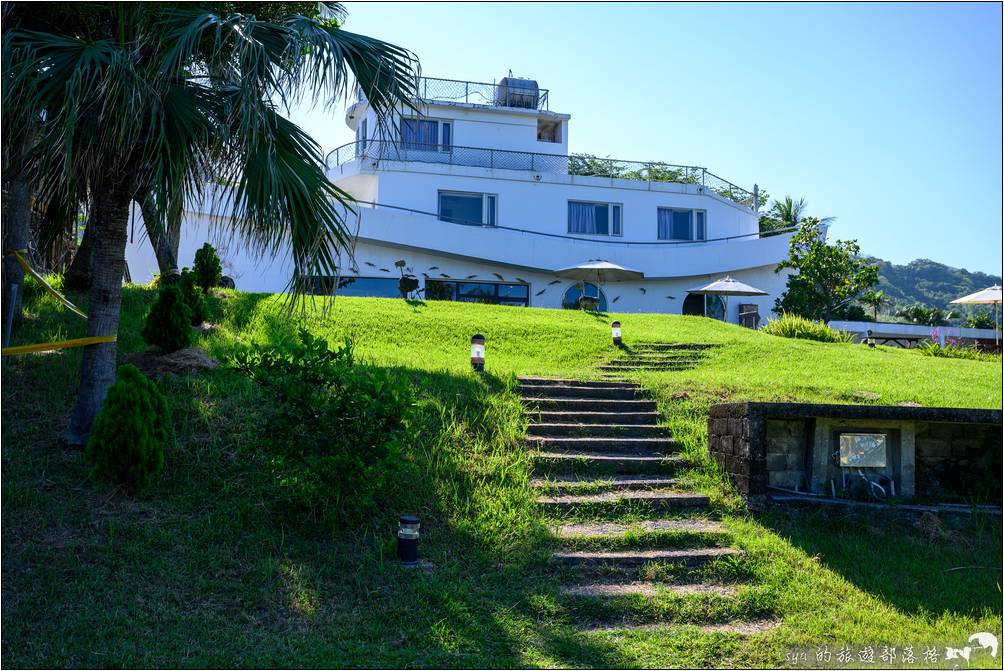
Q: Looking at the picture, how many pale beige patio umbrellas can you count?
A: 3